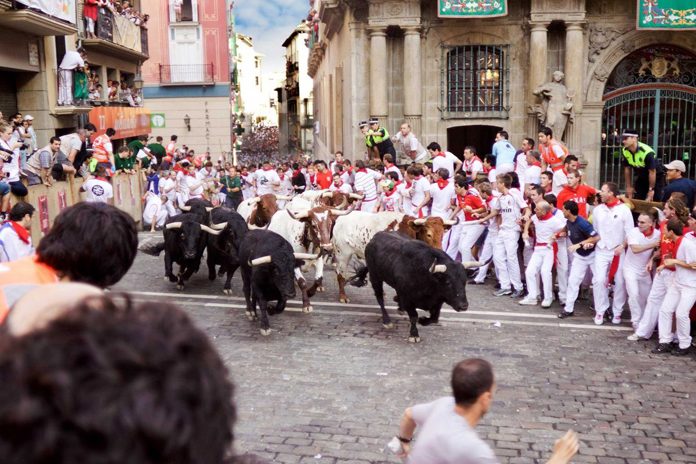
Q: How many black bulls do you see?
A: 5